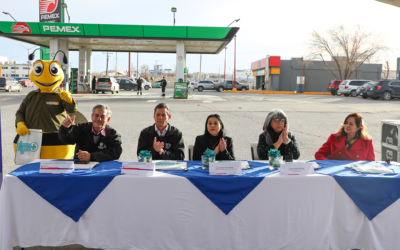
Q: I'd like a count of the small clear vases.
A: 3